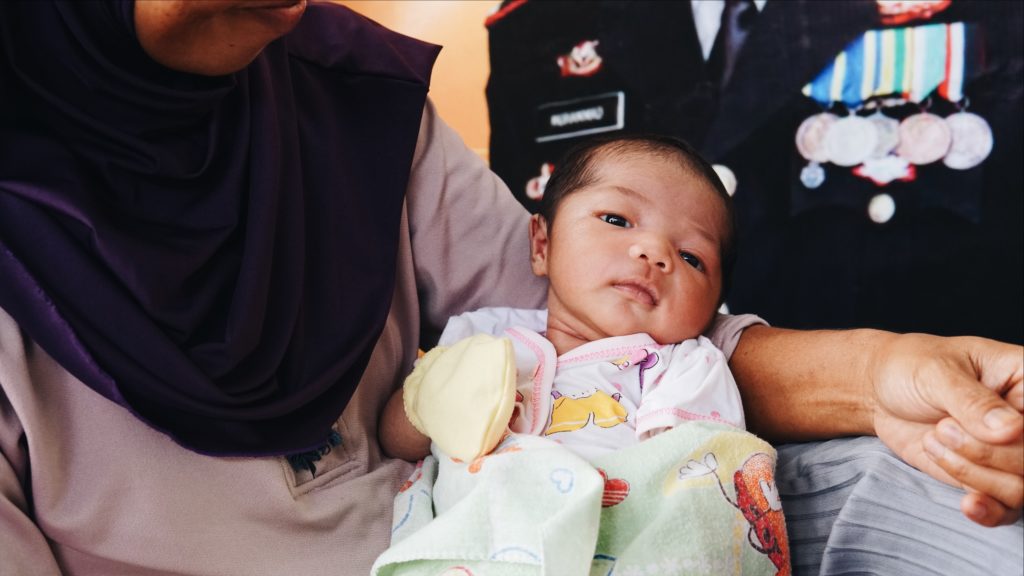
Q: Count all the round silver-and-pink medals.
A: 5